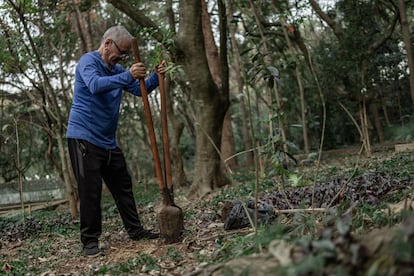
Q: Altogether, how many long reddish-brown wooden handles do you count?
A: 2